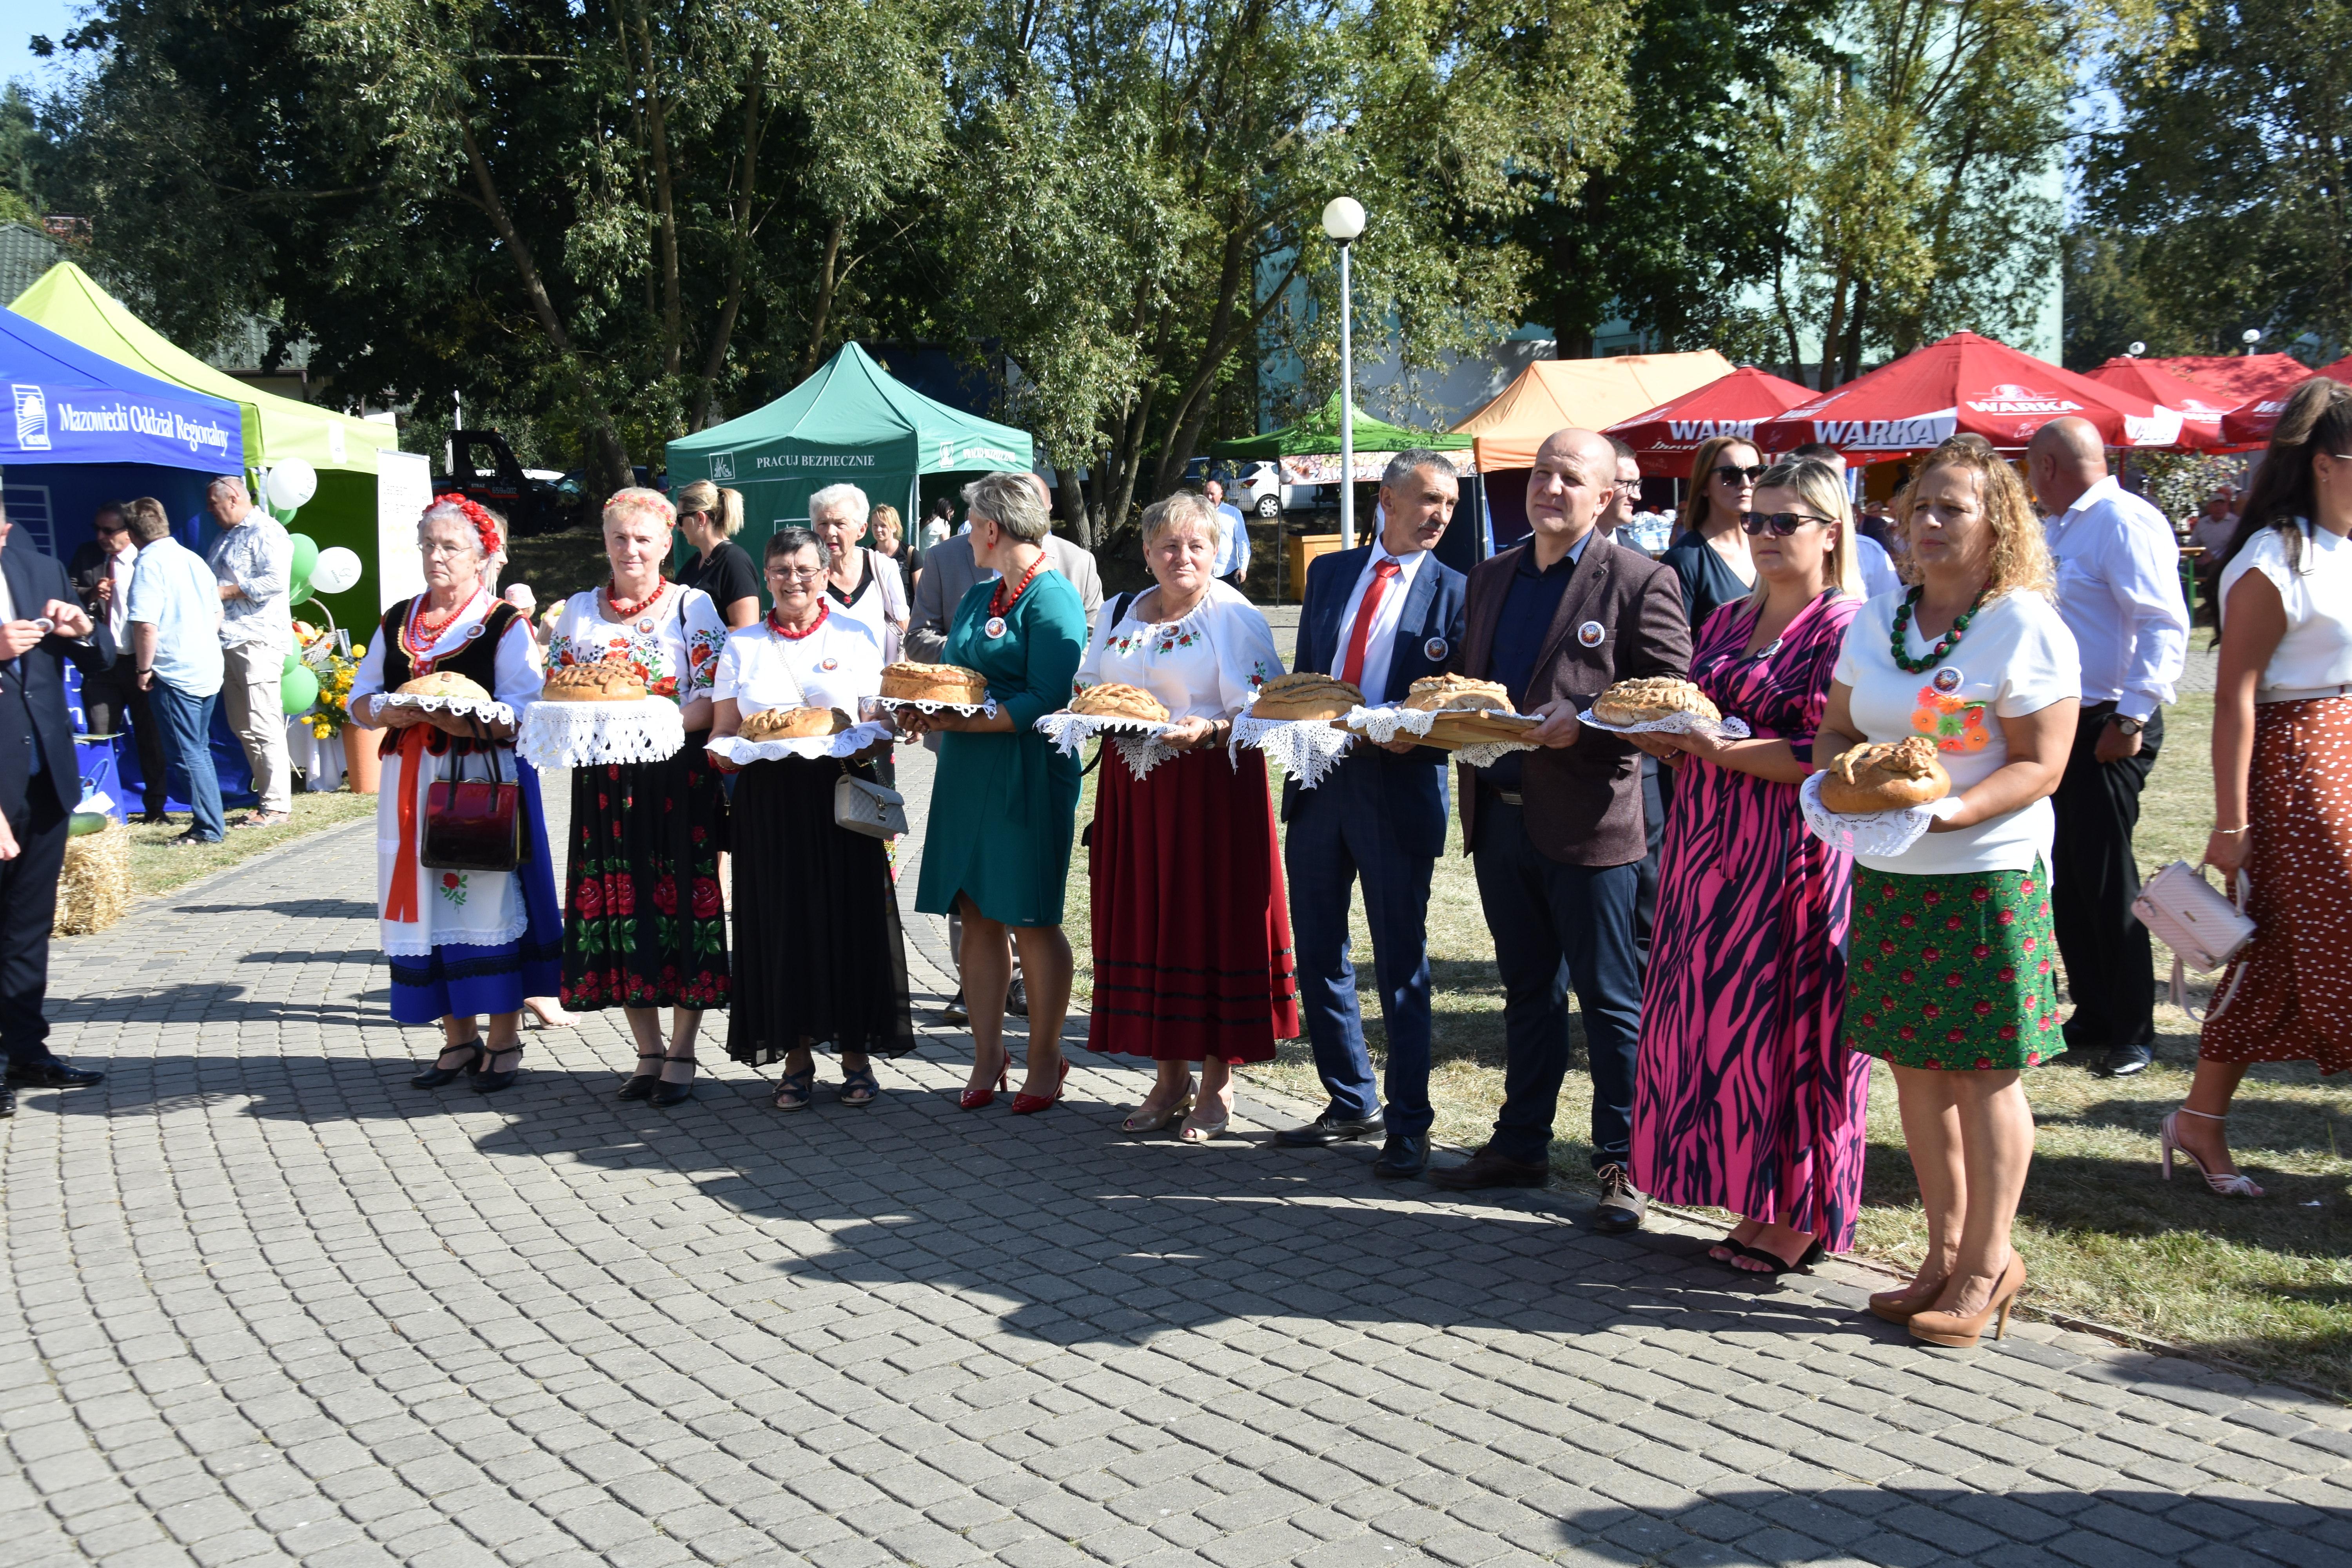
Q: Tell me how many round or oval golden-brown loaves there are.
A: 9